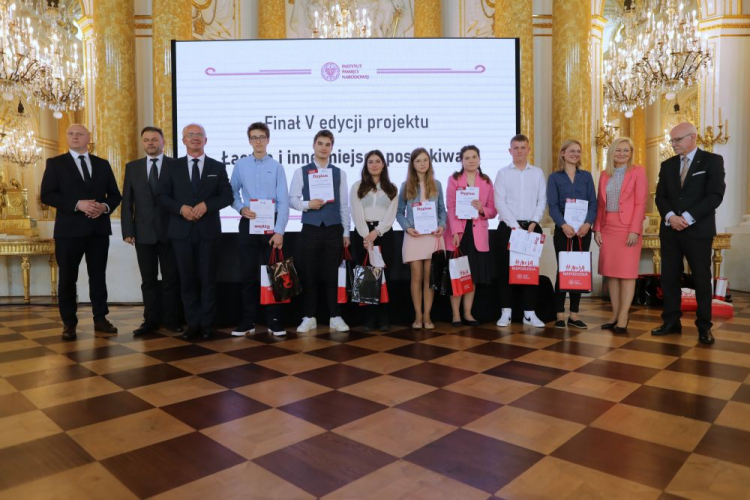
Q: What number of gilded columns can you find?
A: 6